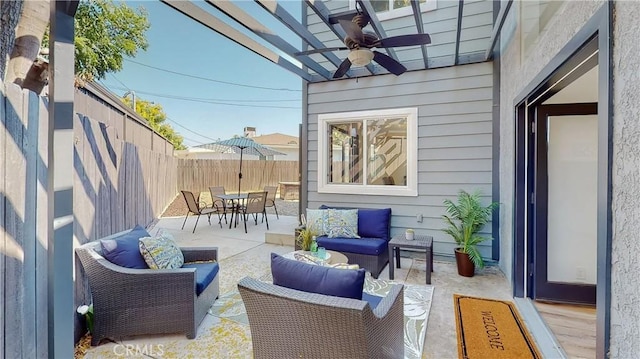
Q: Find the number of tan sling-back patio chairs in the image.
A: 4